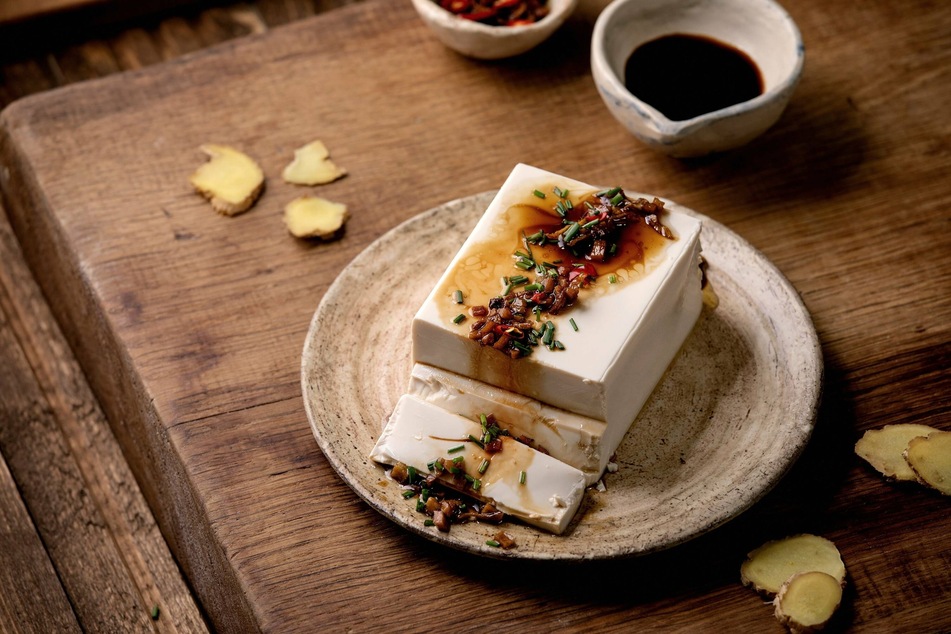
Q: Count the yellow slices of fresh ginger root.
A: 7